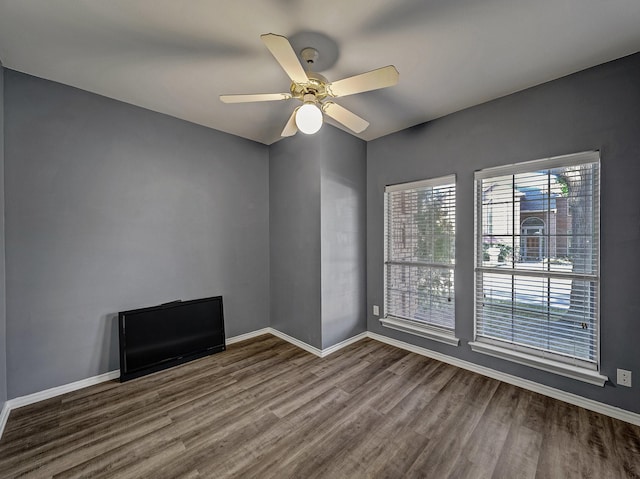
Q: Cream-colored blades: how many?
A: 5